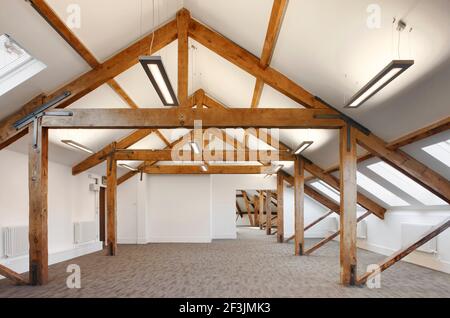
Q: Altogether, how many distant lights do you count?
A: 6